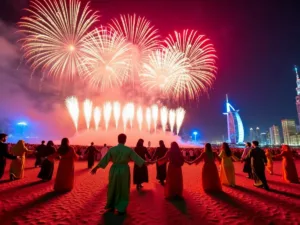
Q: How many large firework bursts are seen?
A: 5